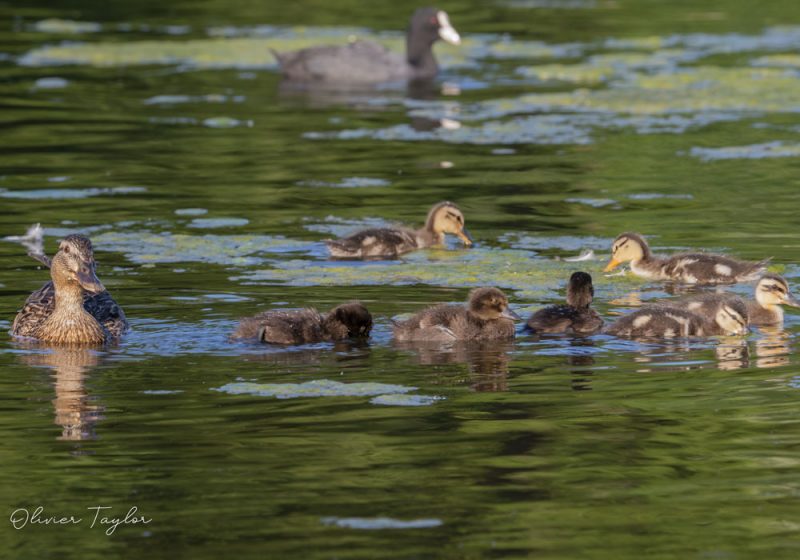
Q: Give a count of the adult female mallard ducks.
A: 1